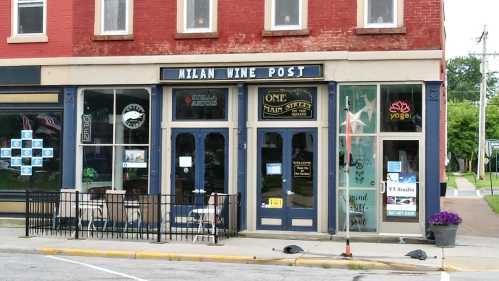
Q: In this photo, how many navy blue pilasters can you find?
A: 5